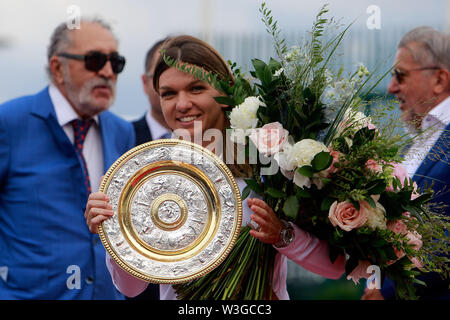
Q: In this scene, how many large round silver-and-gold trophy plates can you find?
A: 1